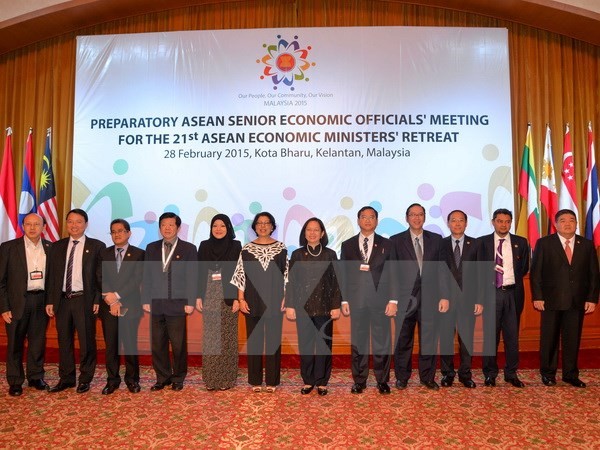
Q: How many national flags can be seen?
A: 7